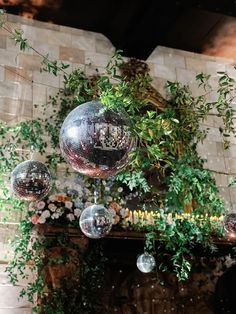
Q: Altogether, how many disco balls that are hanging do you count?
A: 5